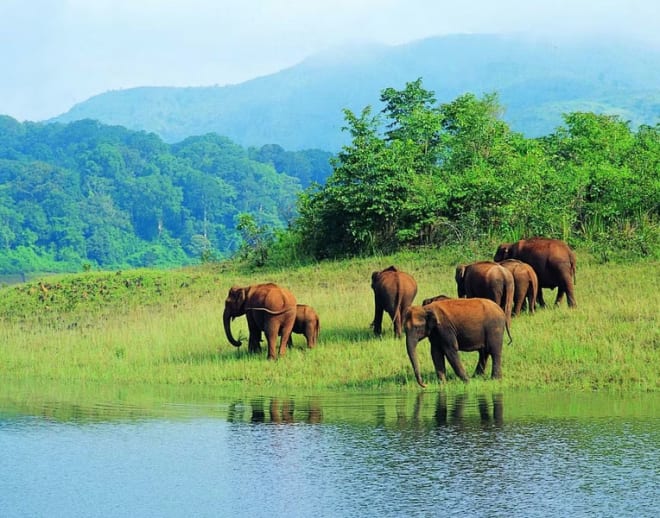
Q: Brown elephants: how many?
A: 8